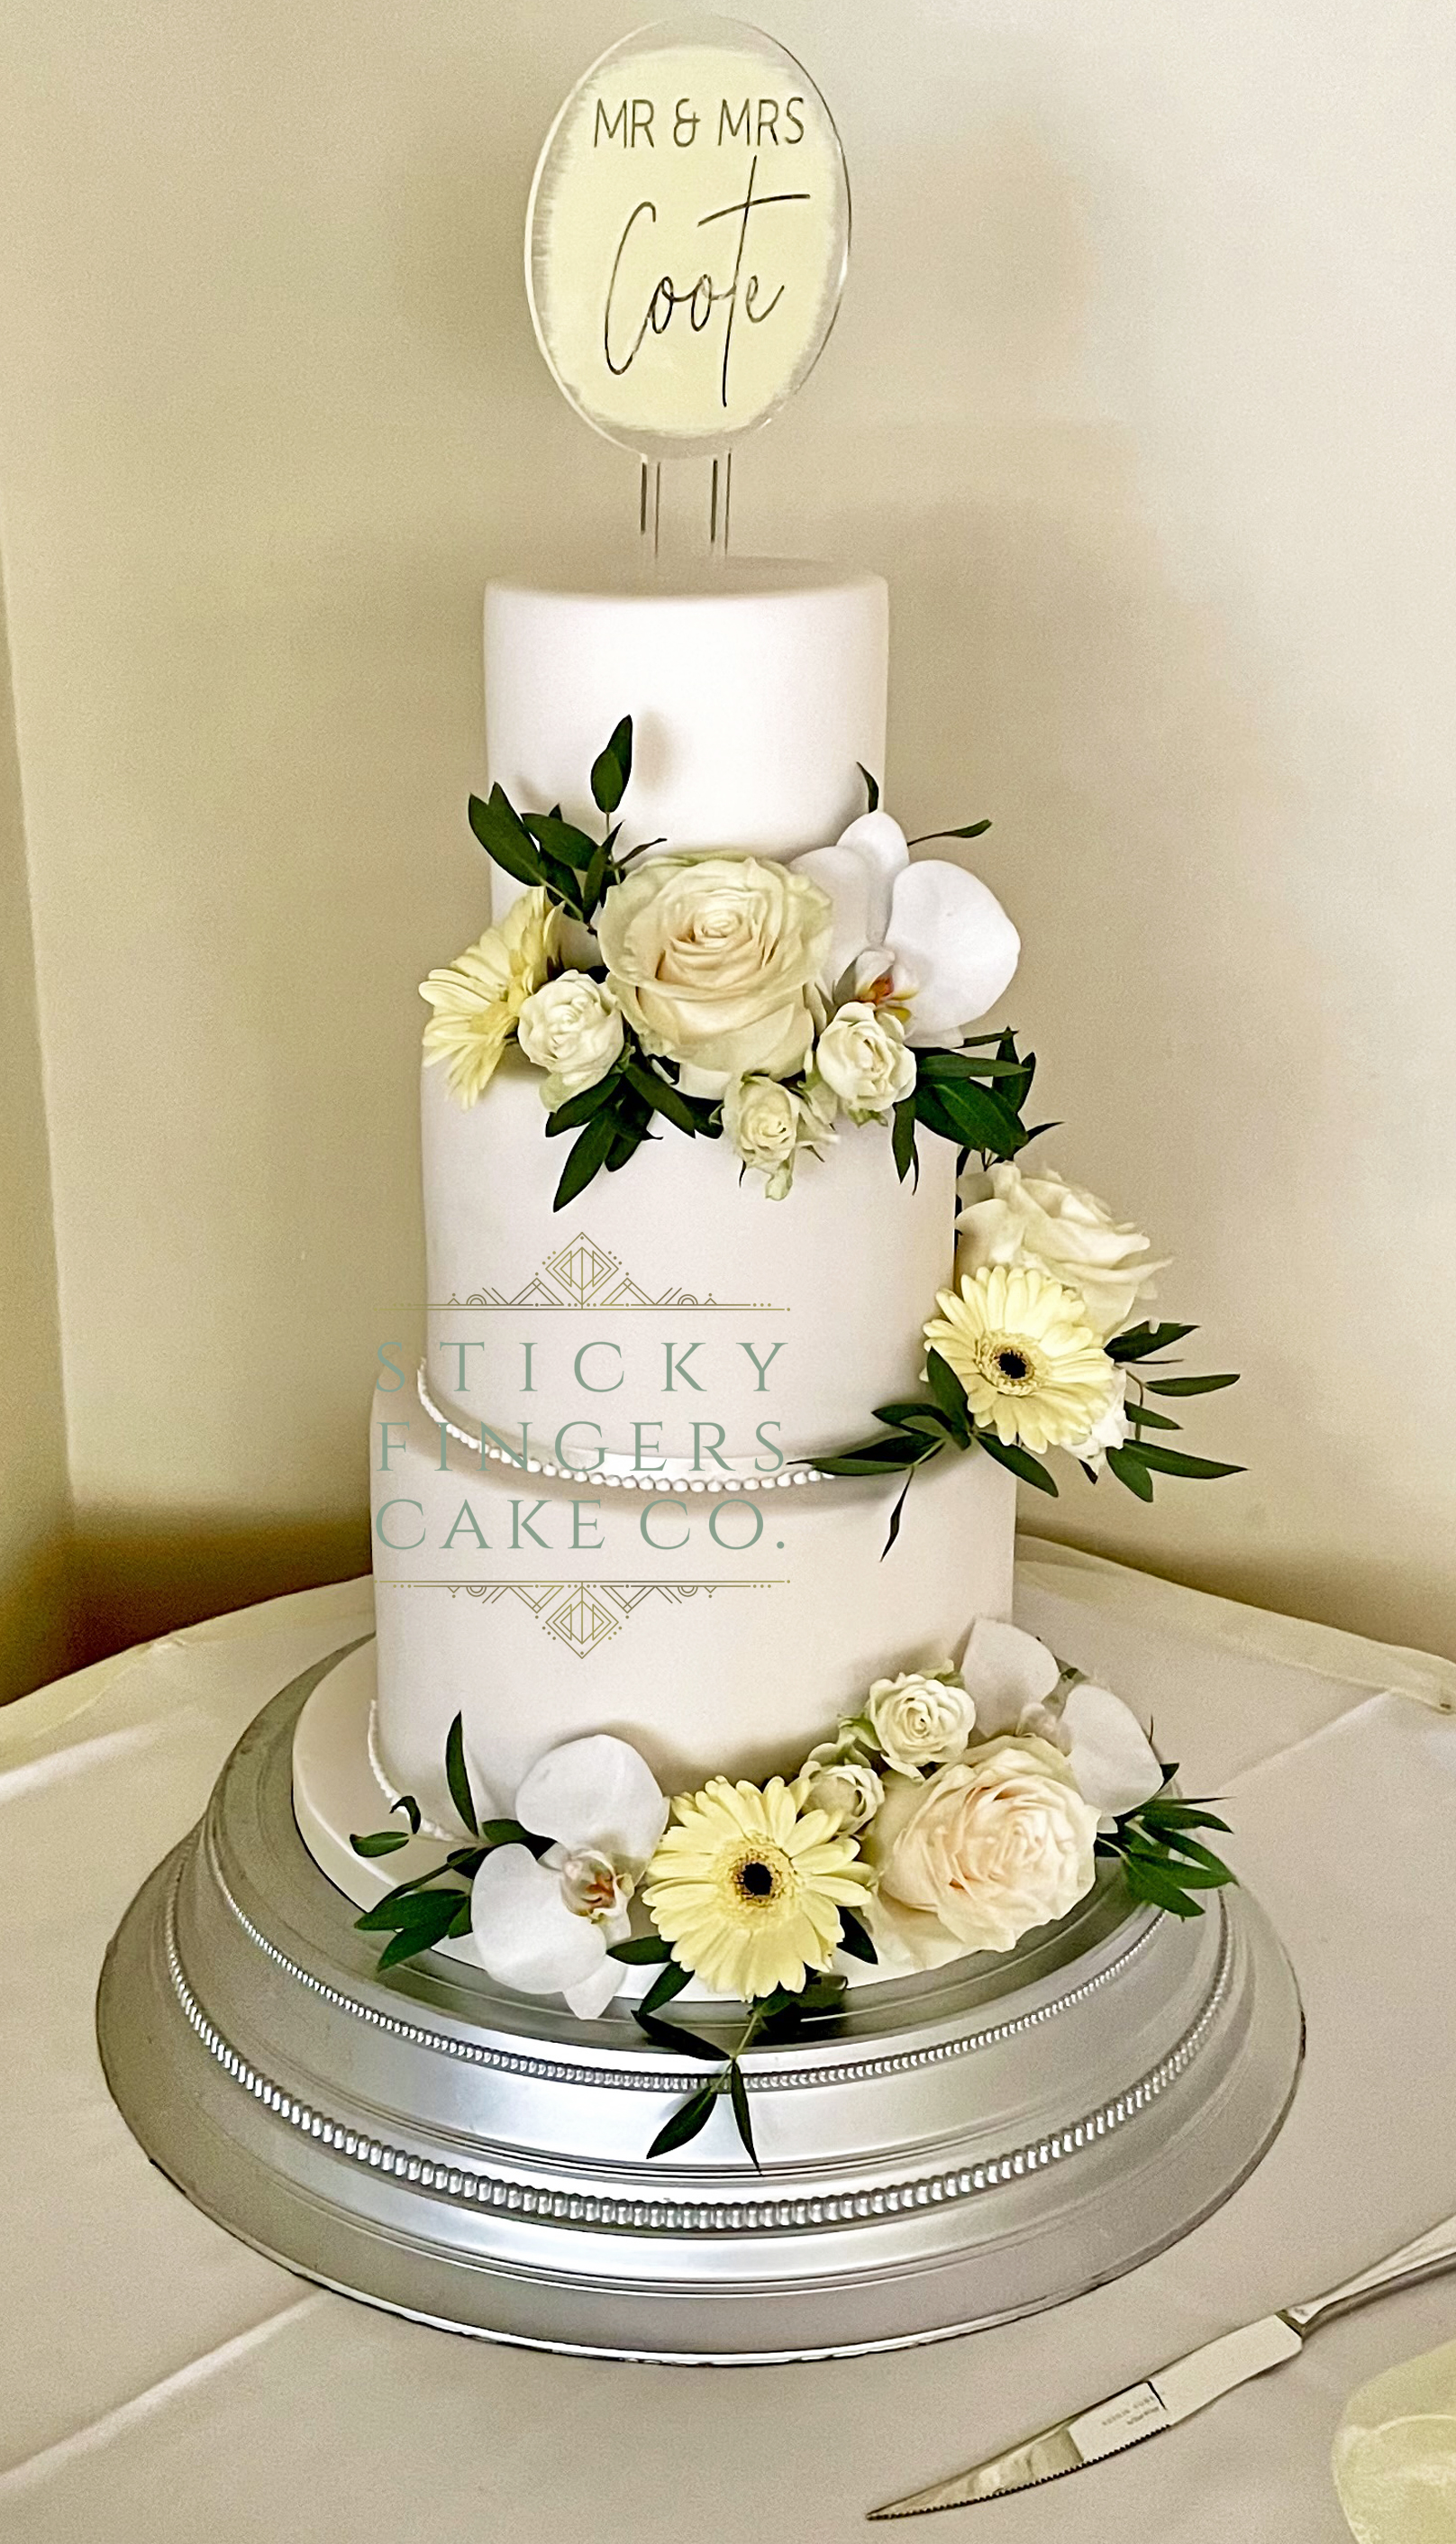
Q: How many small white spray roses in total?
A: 5